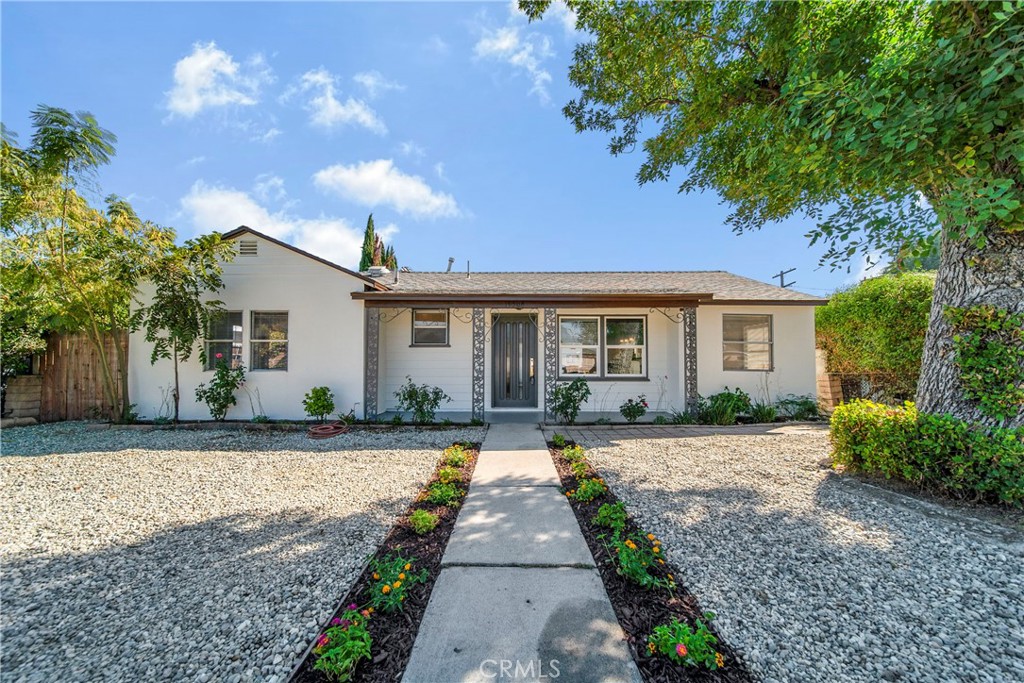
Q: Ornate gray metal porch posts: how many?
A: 4